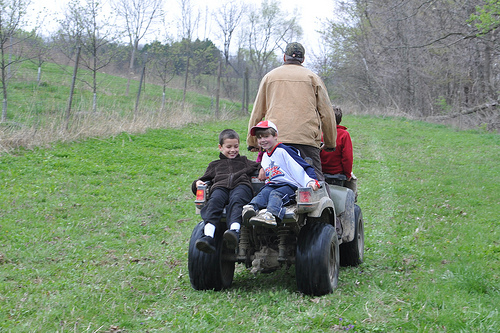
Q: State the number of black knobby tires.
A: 3